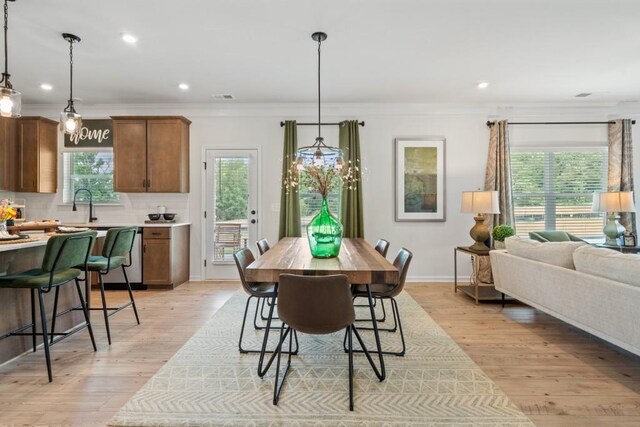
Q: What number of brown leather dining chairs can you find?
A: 5